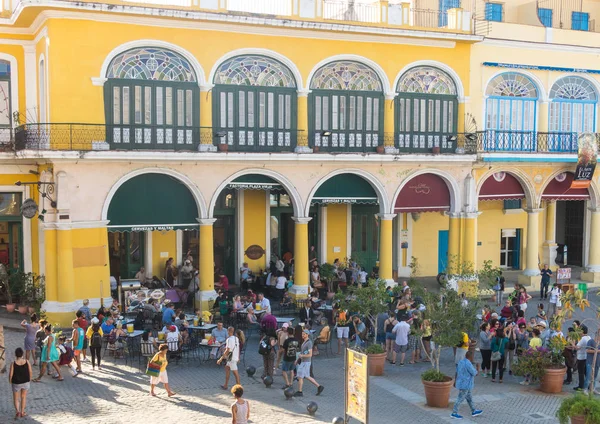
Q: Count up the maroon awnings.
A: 3